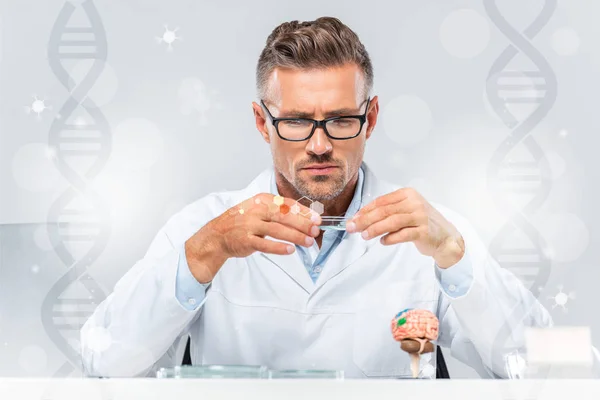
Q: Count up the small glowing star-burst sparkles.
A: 3